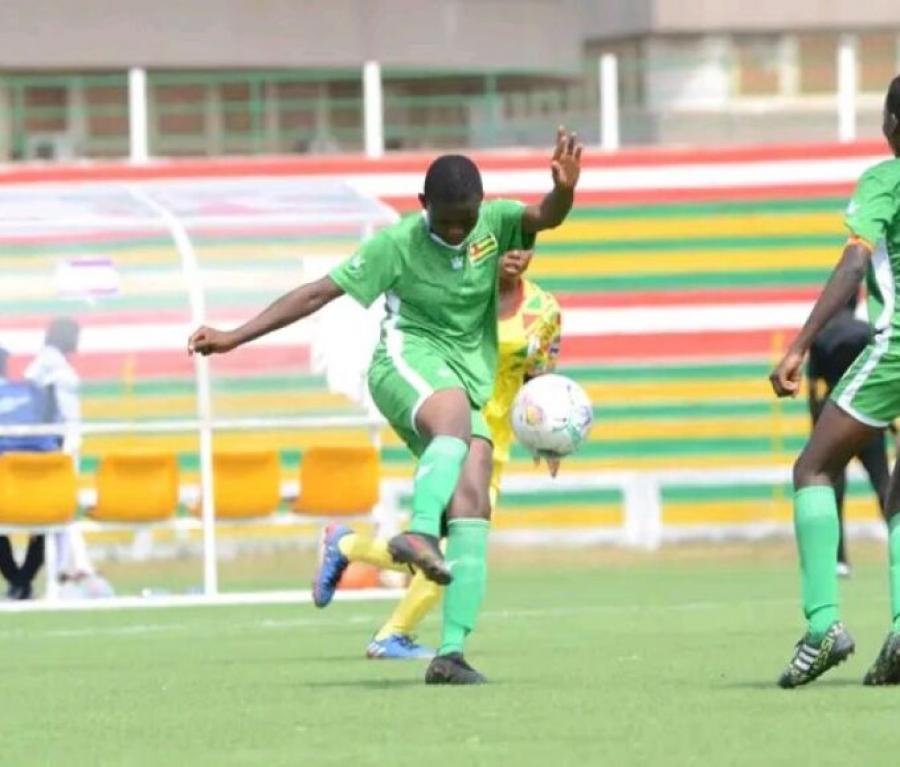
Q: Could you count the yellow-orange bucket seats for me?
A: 4